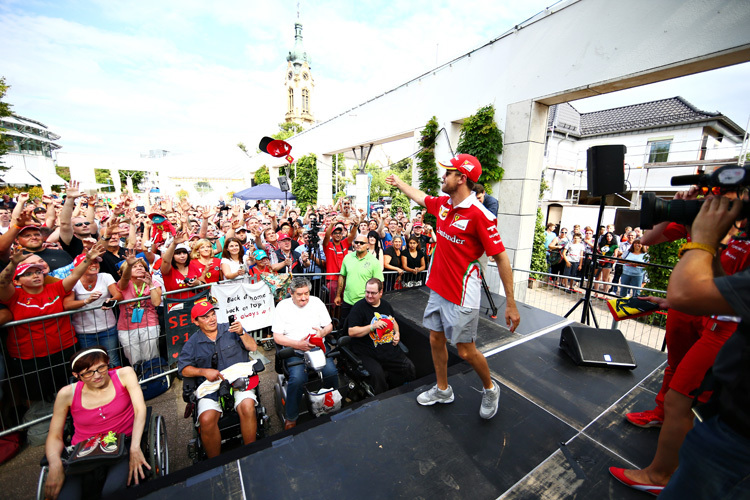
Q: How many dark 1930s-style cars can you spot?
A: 0